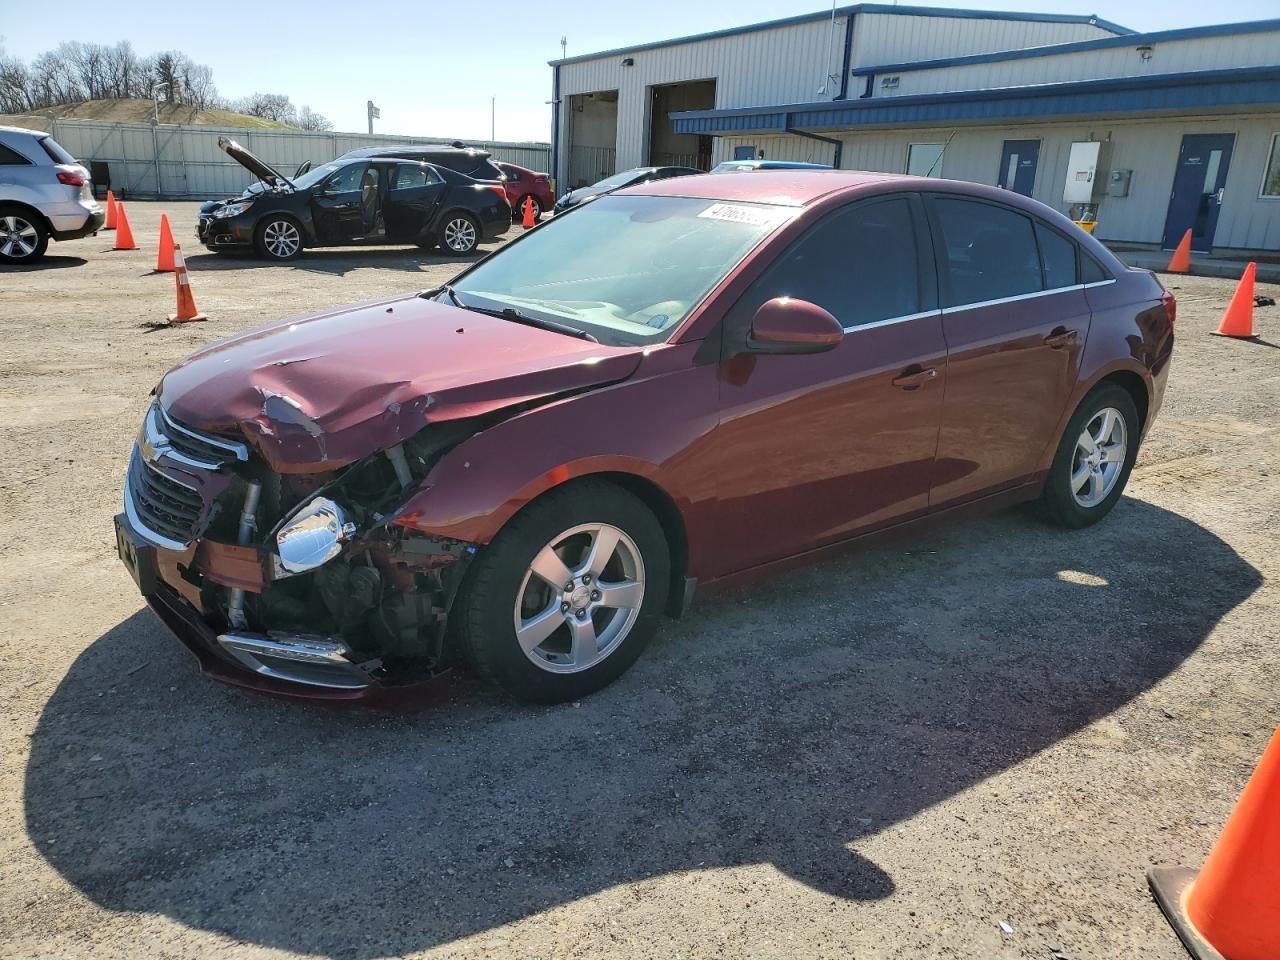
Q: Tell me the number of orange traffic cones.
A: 8